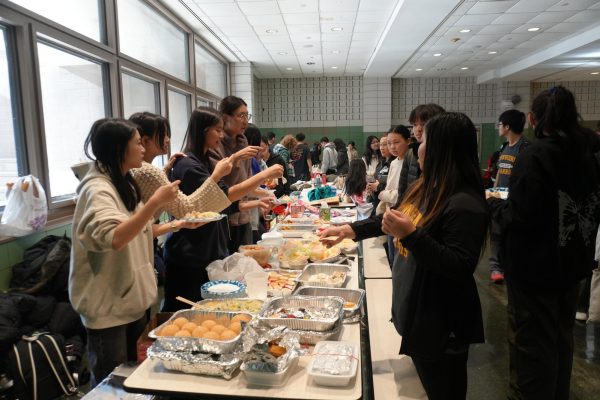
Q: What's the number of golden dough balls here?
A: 11